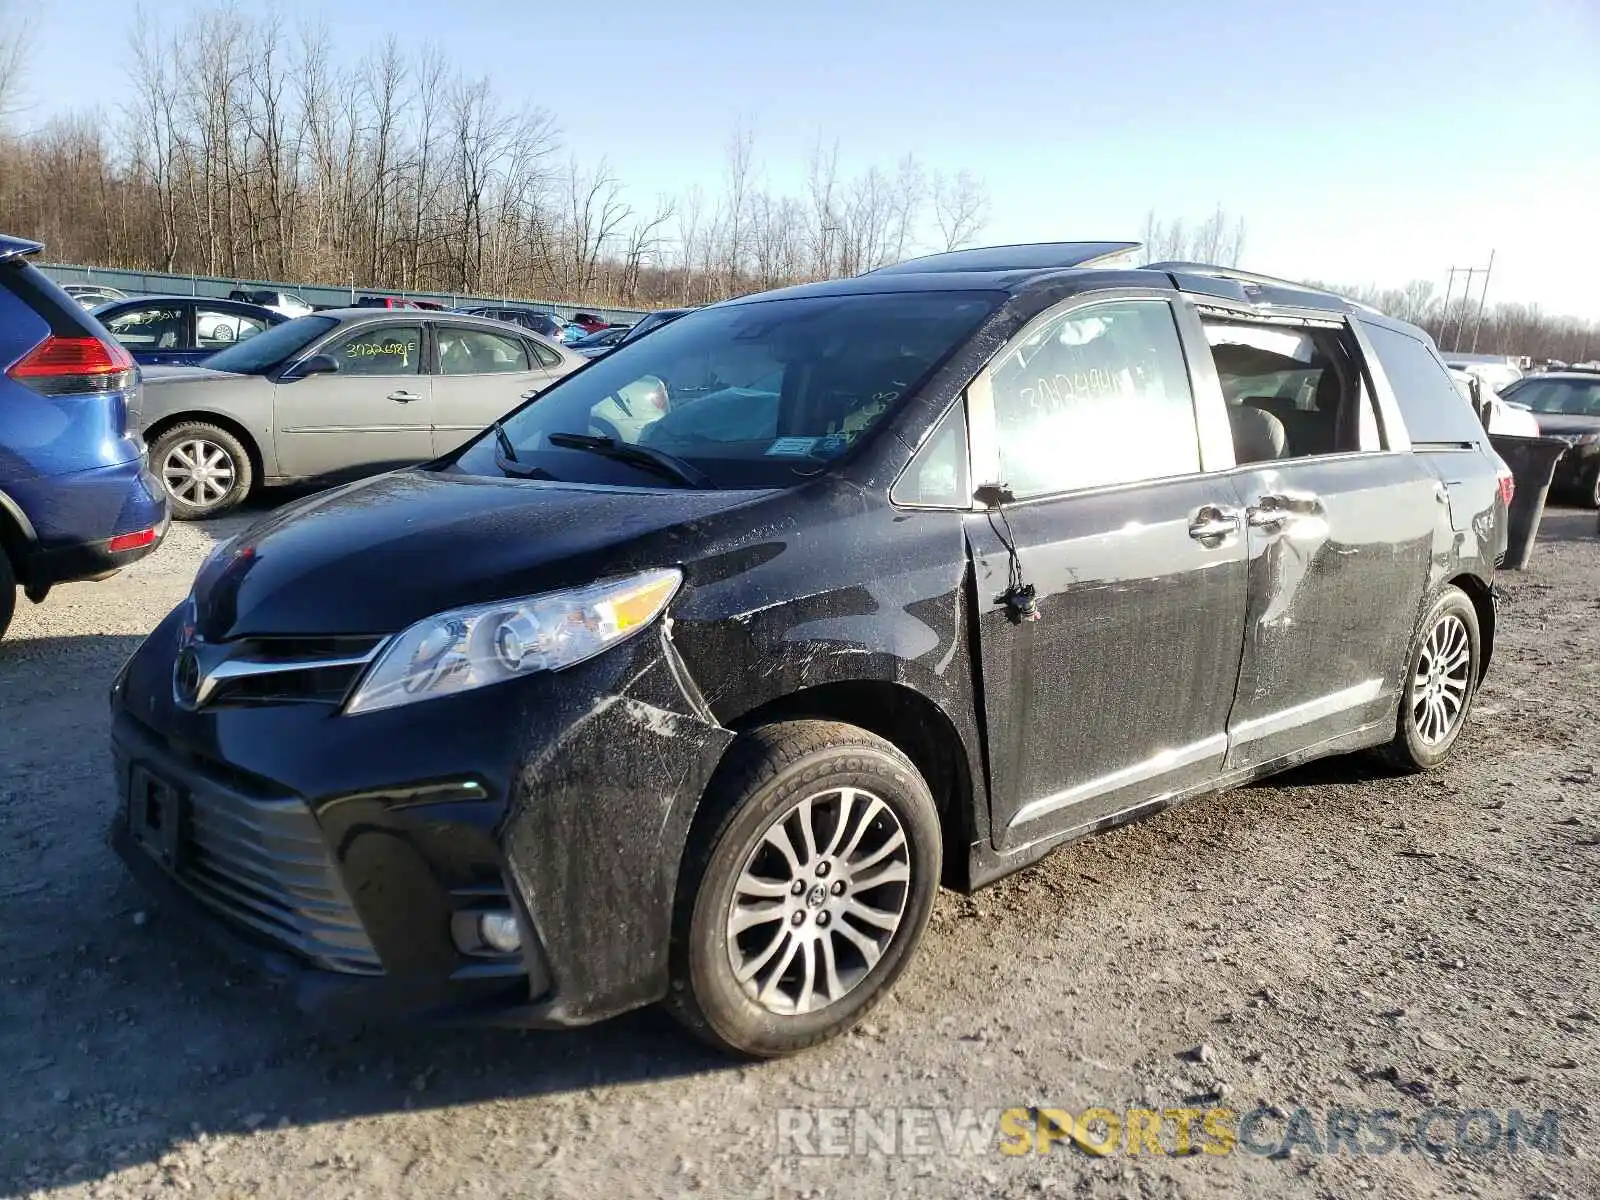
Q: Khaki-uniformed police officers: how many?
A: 0